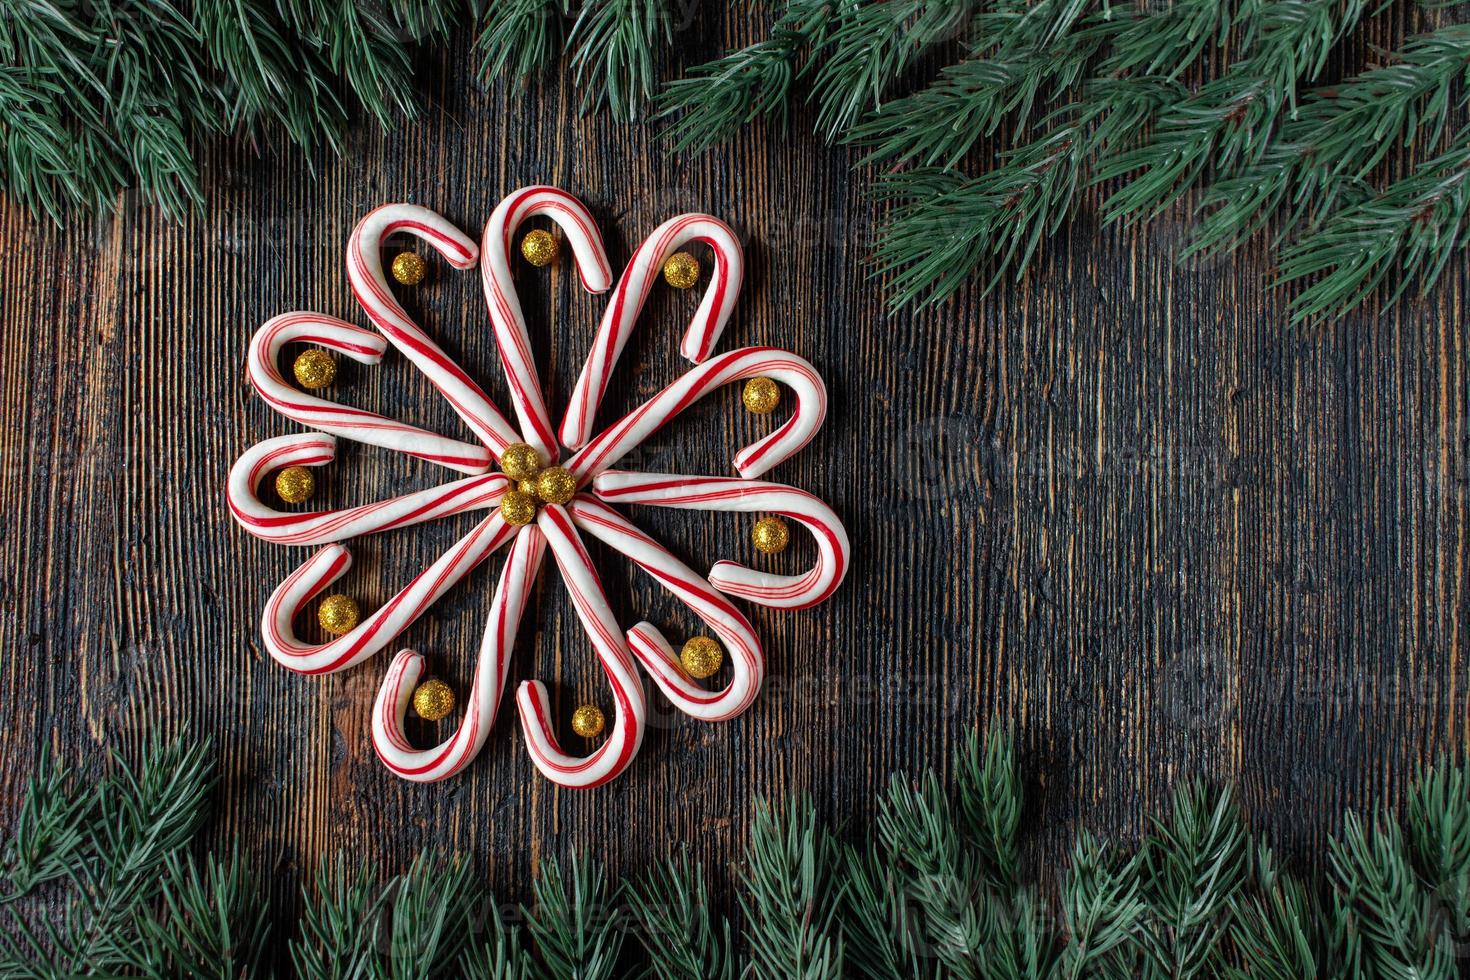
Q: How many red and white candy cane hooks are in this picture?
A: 11